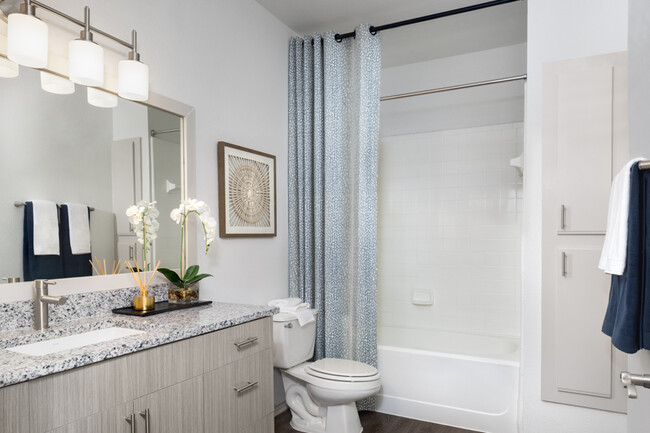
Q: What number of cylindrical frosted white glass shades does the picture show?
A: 3